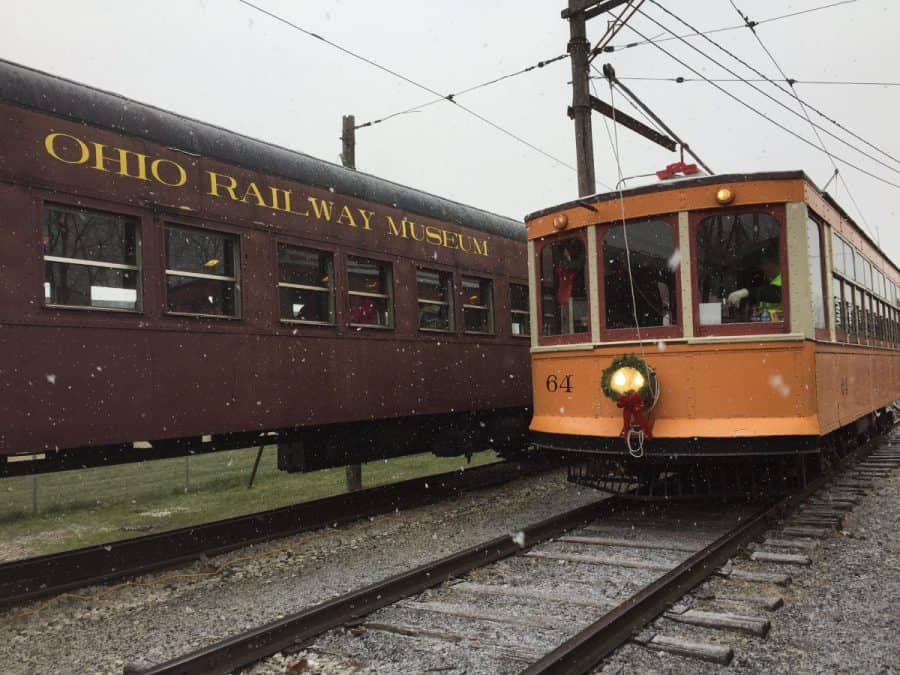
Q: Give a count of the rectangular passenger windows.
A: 7